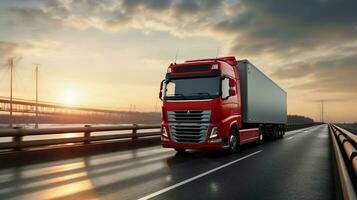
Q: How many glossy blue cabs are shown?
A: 0